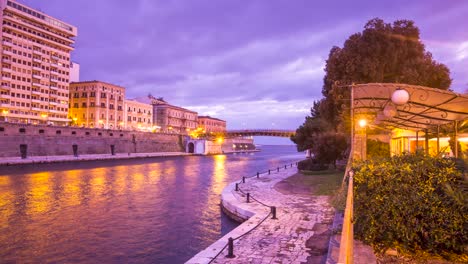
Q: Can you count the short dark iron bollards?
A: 11